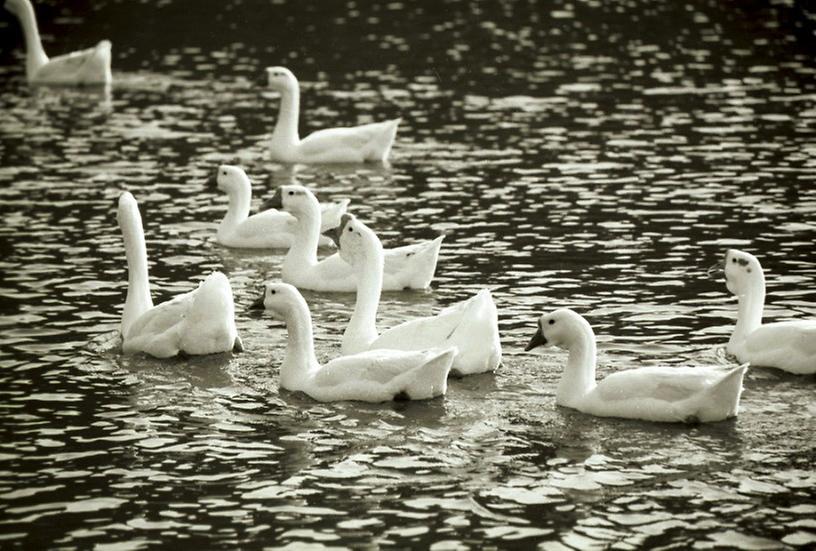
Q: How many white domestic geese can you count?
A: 9